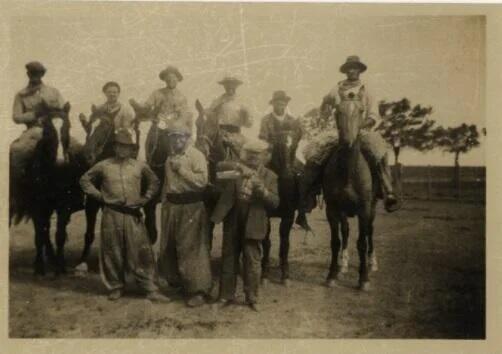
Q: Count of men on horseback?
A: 6